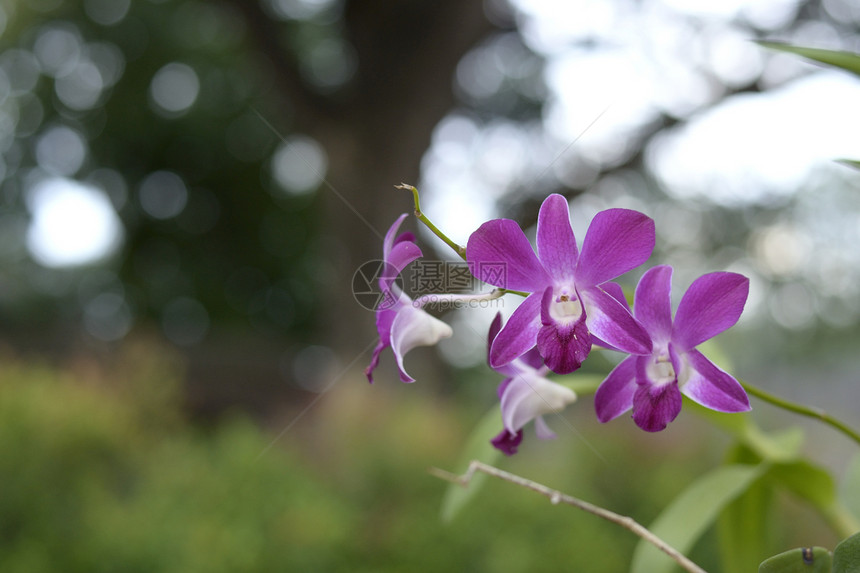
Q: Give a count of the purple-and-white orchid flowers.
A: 4